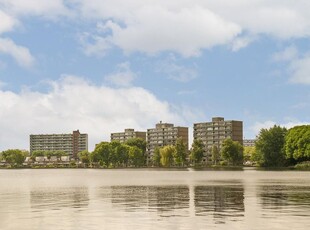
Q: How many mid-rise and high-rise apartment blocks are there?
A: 4